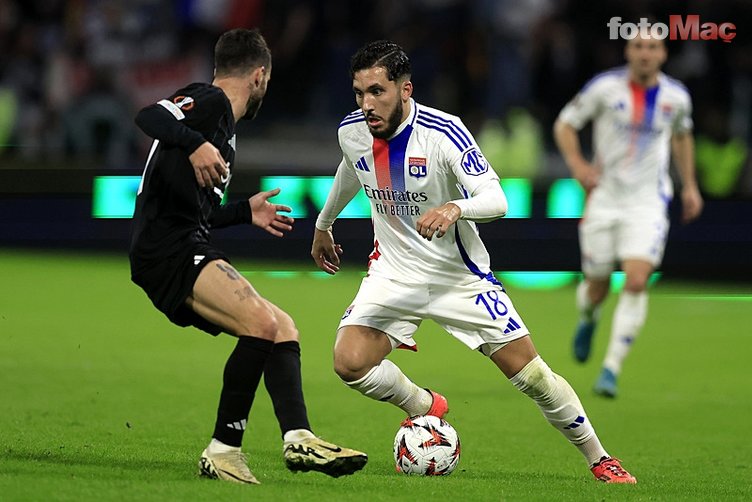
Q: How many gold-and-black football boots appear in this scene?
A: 2